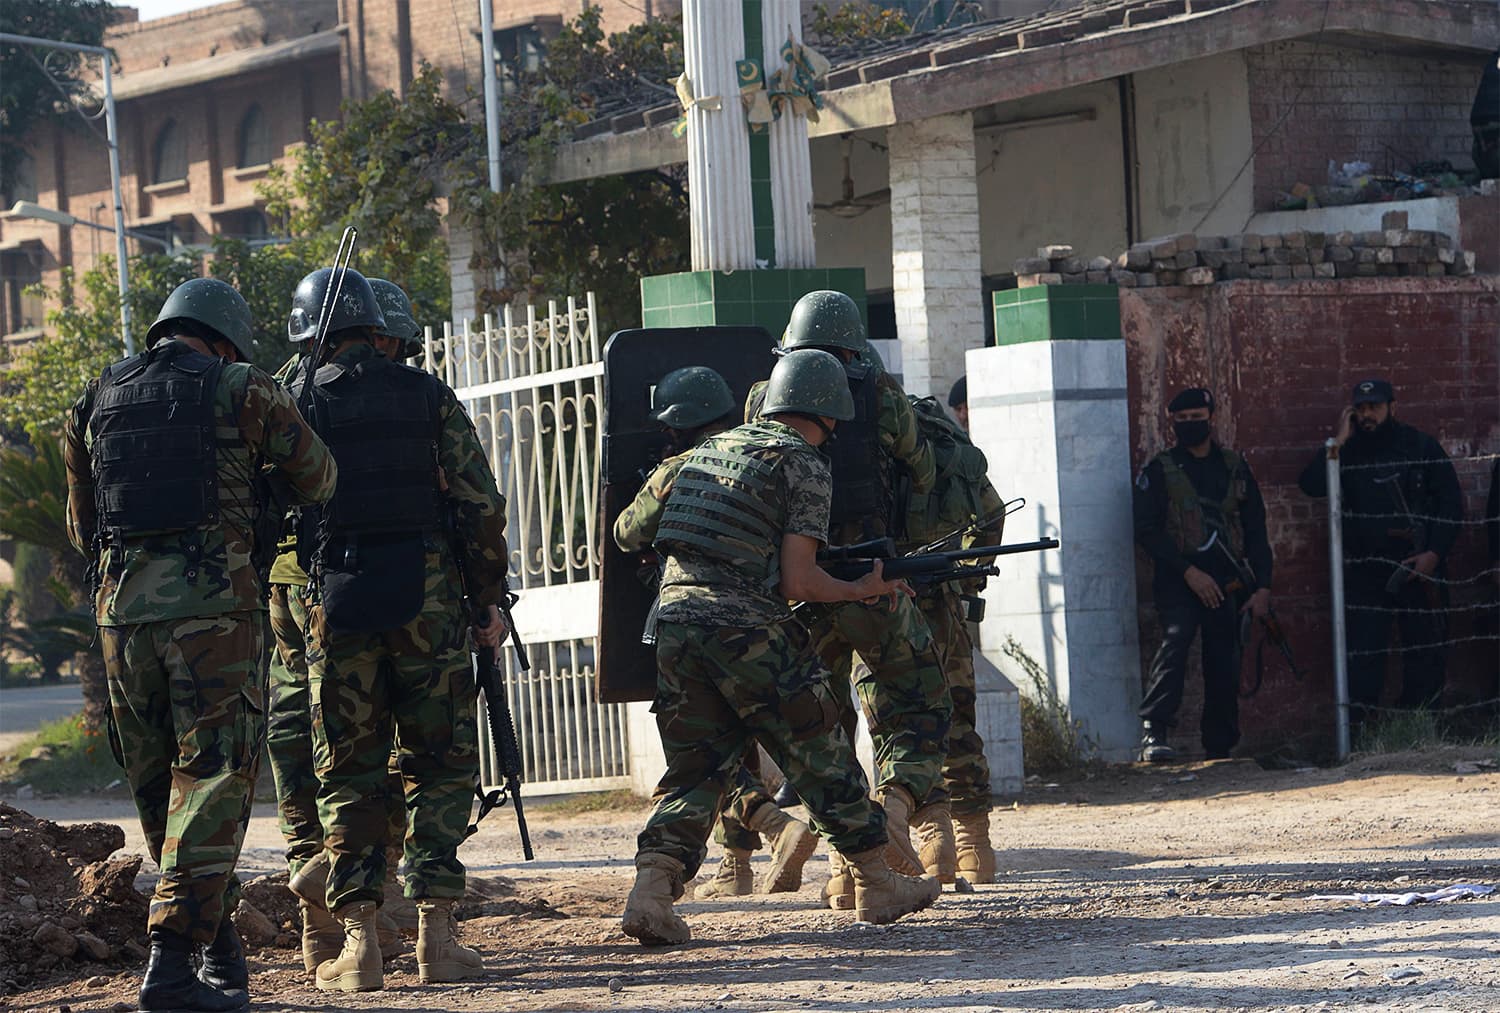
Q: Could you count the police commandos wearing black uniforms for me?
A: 2